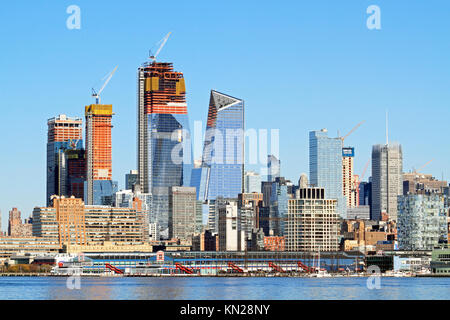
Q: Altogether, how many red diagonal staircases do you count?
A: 5